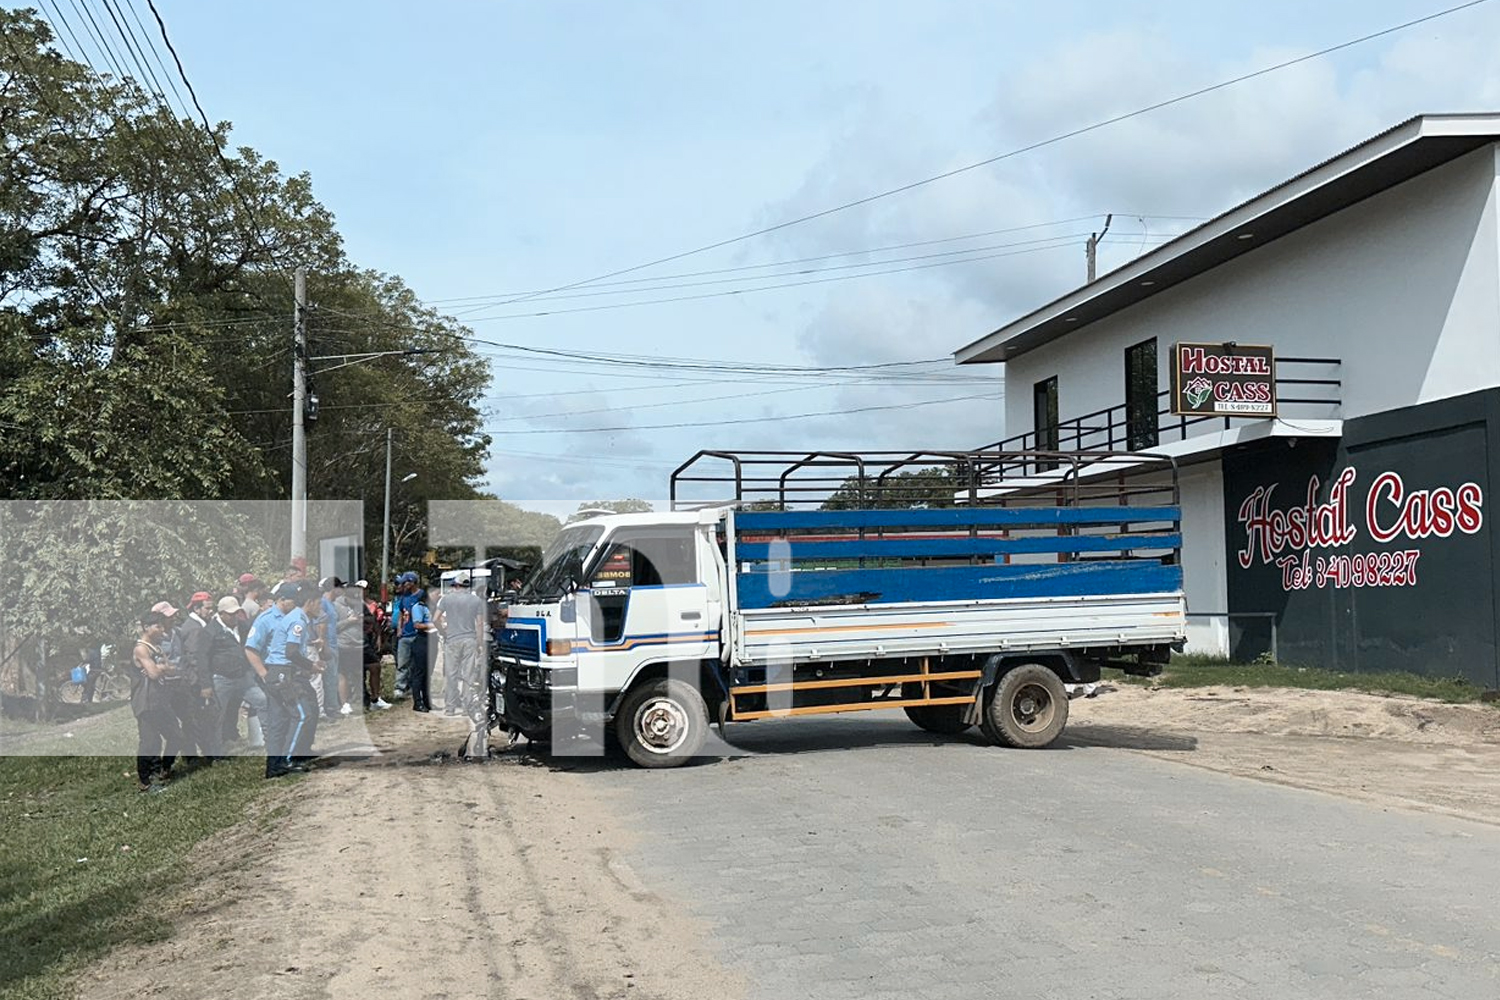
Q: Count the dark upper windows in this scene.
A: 2